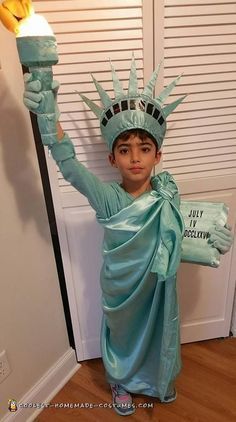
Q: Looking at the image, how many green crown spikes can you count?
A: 7